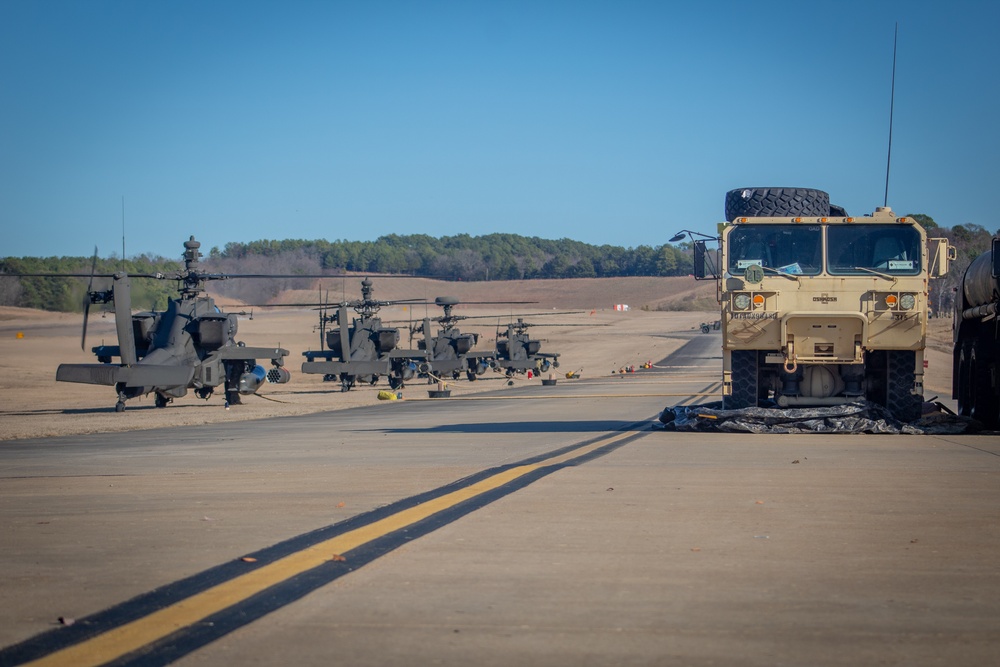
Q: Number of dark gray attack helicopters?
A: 4